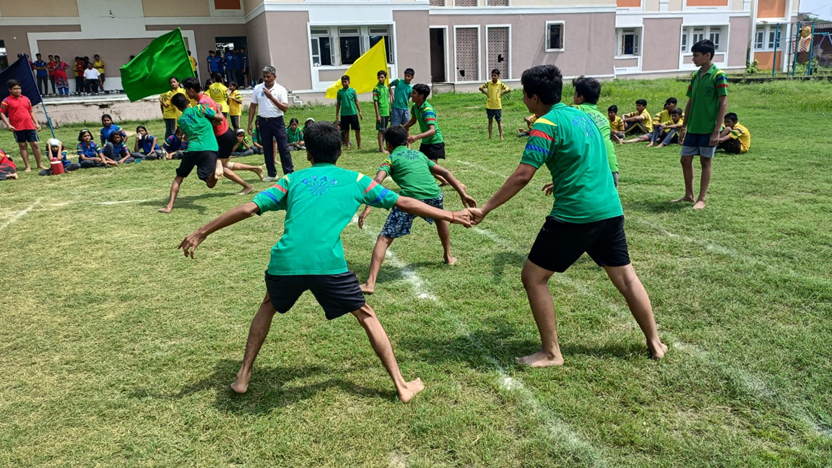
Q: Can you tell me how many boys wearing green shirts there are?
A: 10